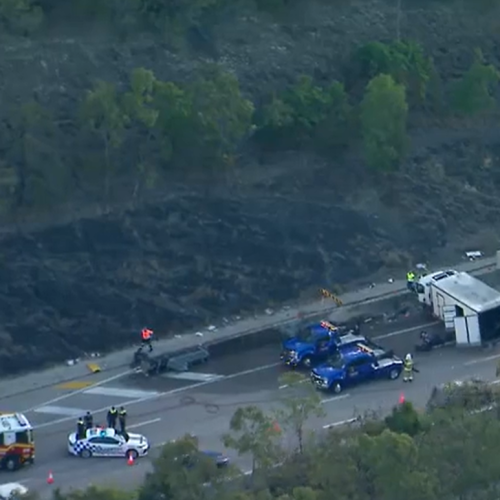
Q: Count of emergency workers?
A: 7